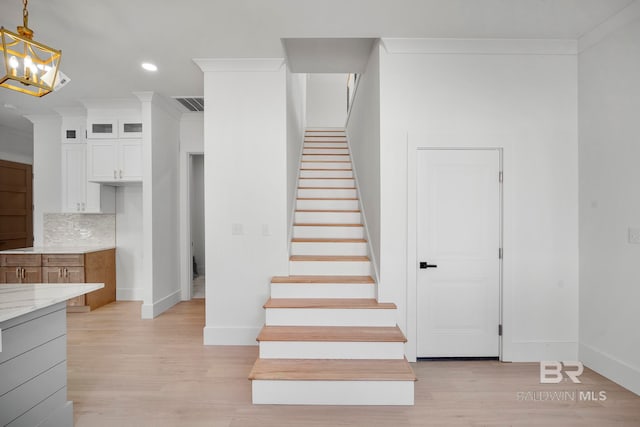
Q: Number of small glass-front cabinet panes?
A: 3